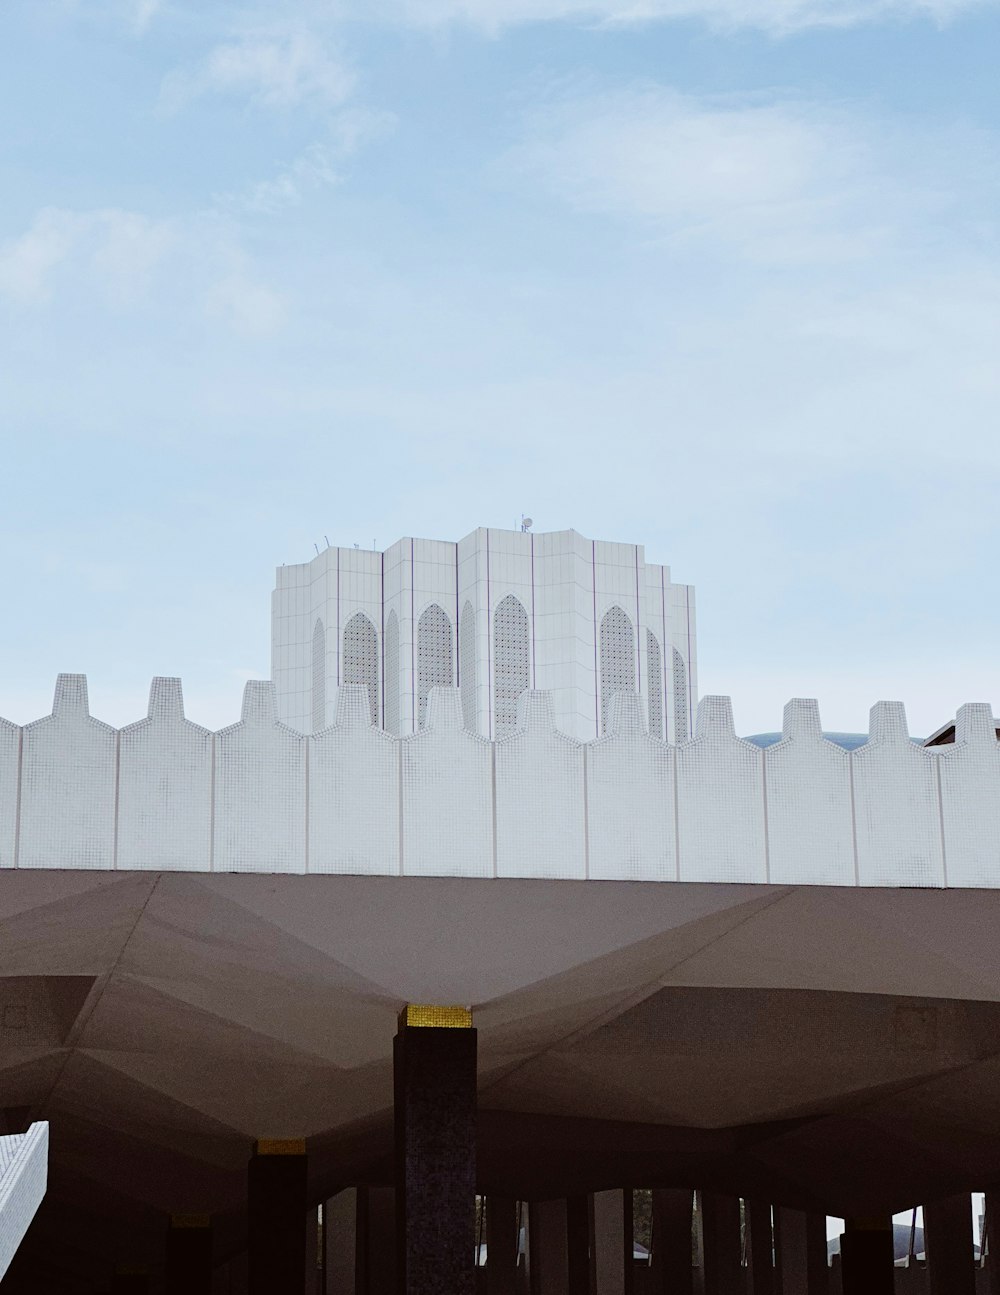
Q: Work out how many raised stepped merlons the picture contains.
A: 11